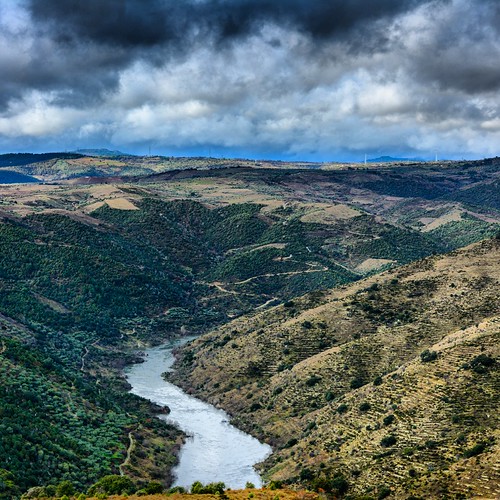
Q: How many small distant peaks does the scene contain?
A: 2